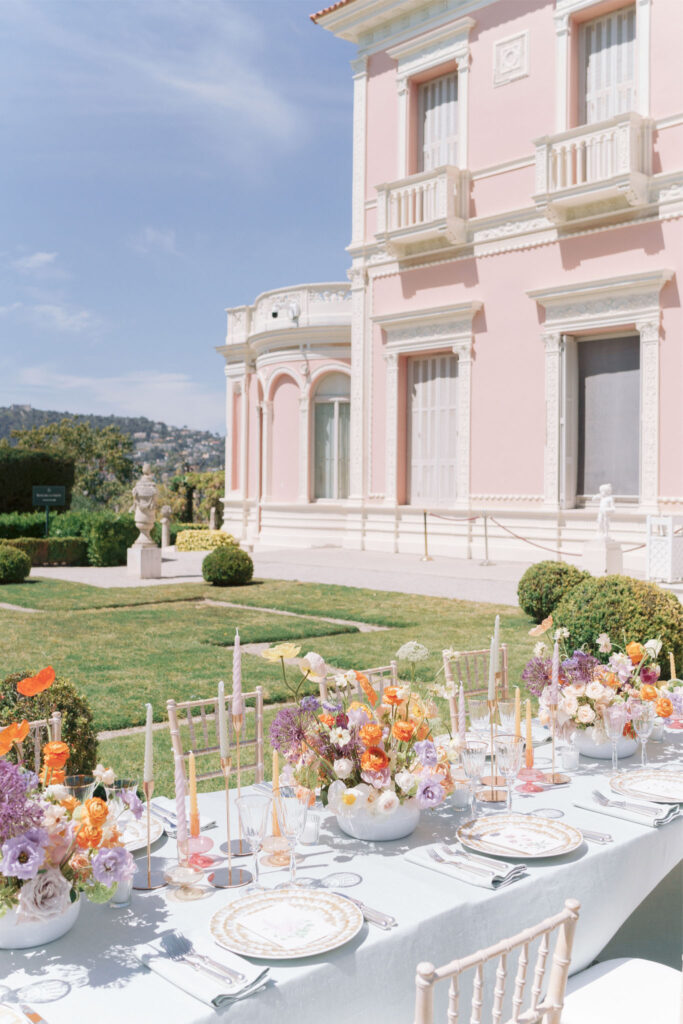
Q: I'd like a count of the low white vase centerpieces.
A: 3